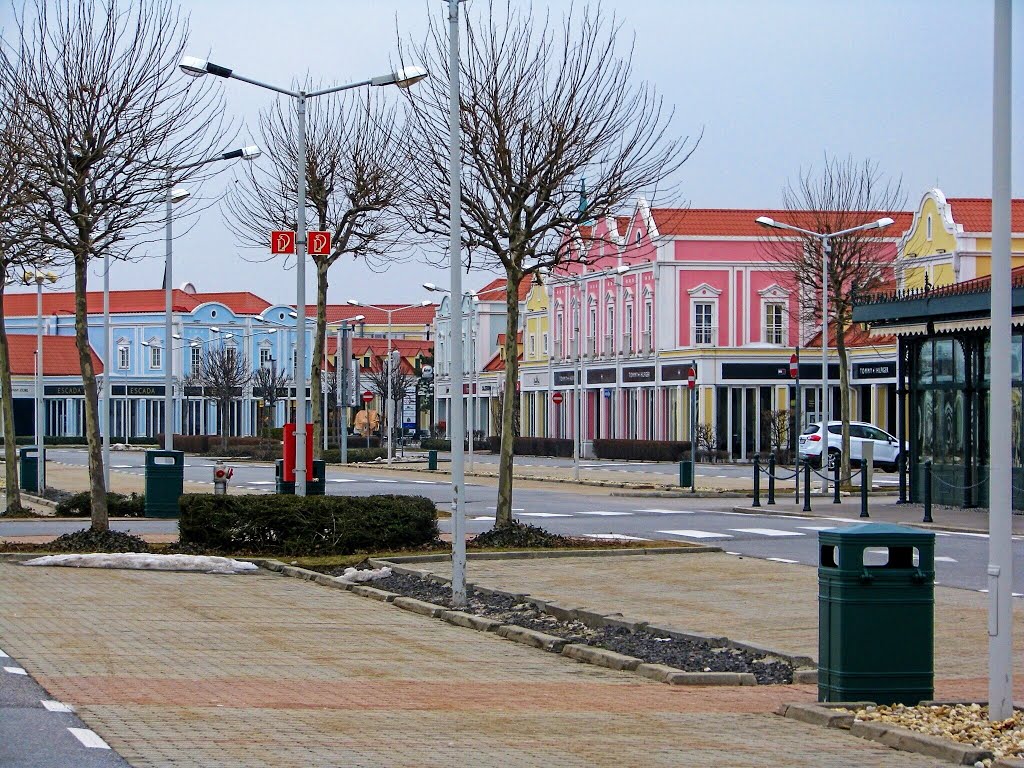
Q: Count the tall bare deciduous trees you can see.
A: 5